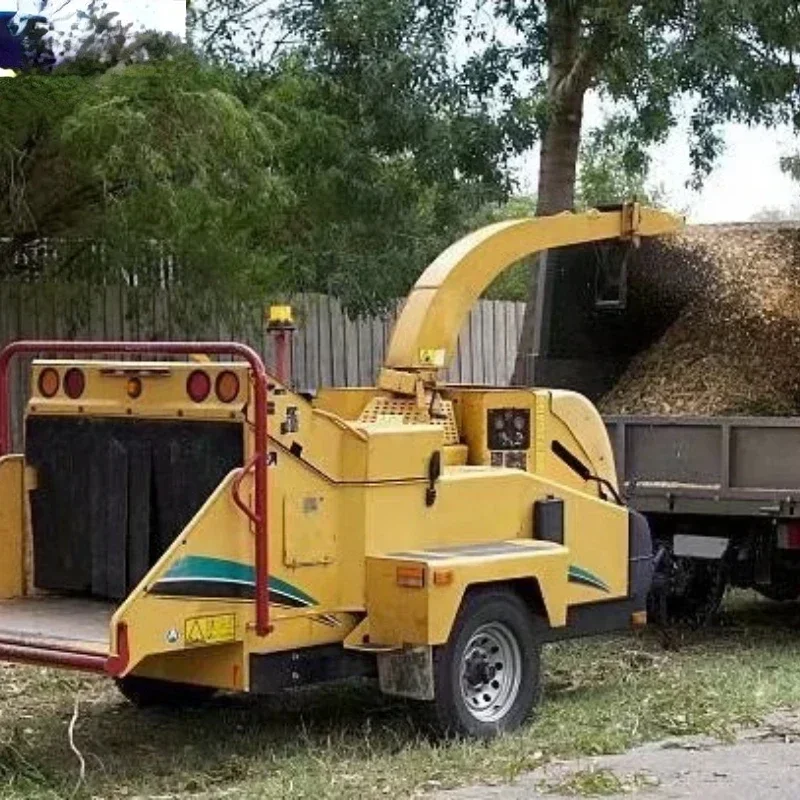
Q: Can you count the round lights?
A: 5